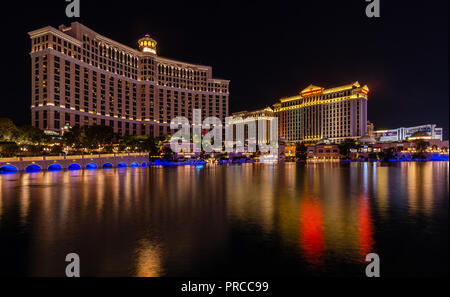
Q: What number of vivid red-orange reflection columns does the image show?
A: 2